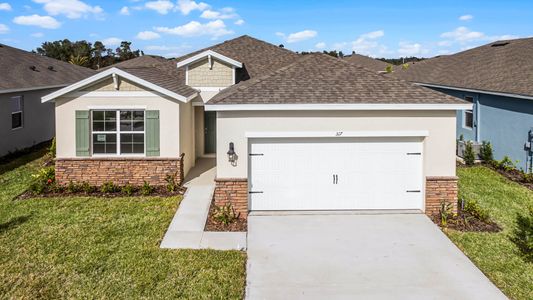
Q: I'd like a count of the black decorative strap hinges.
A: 4